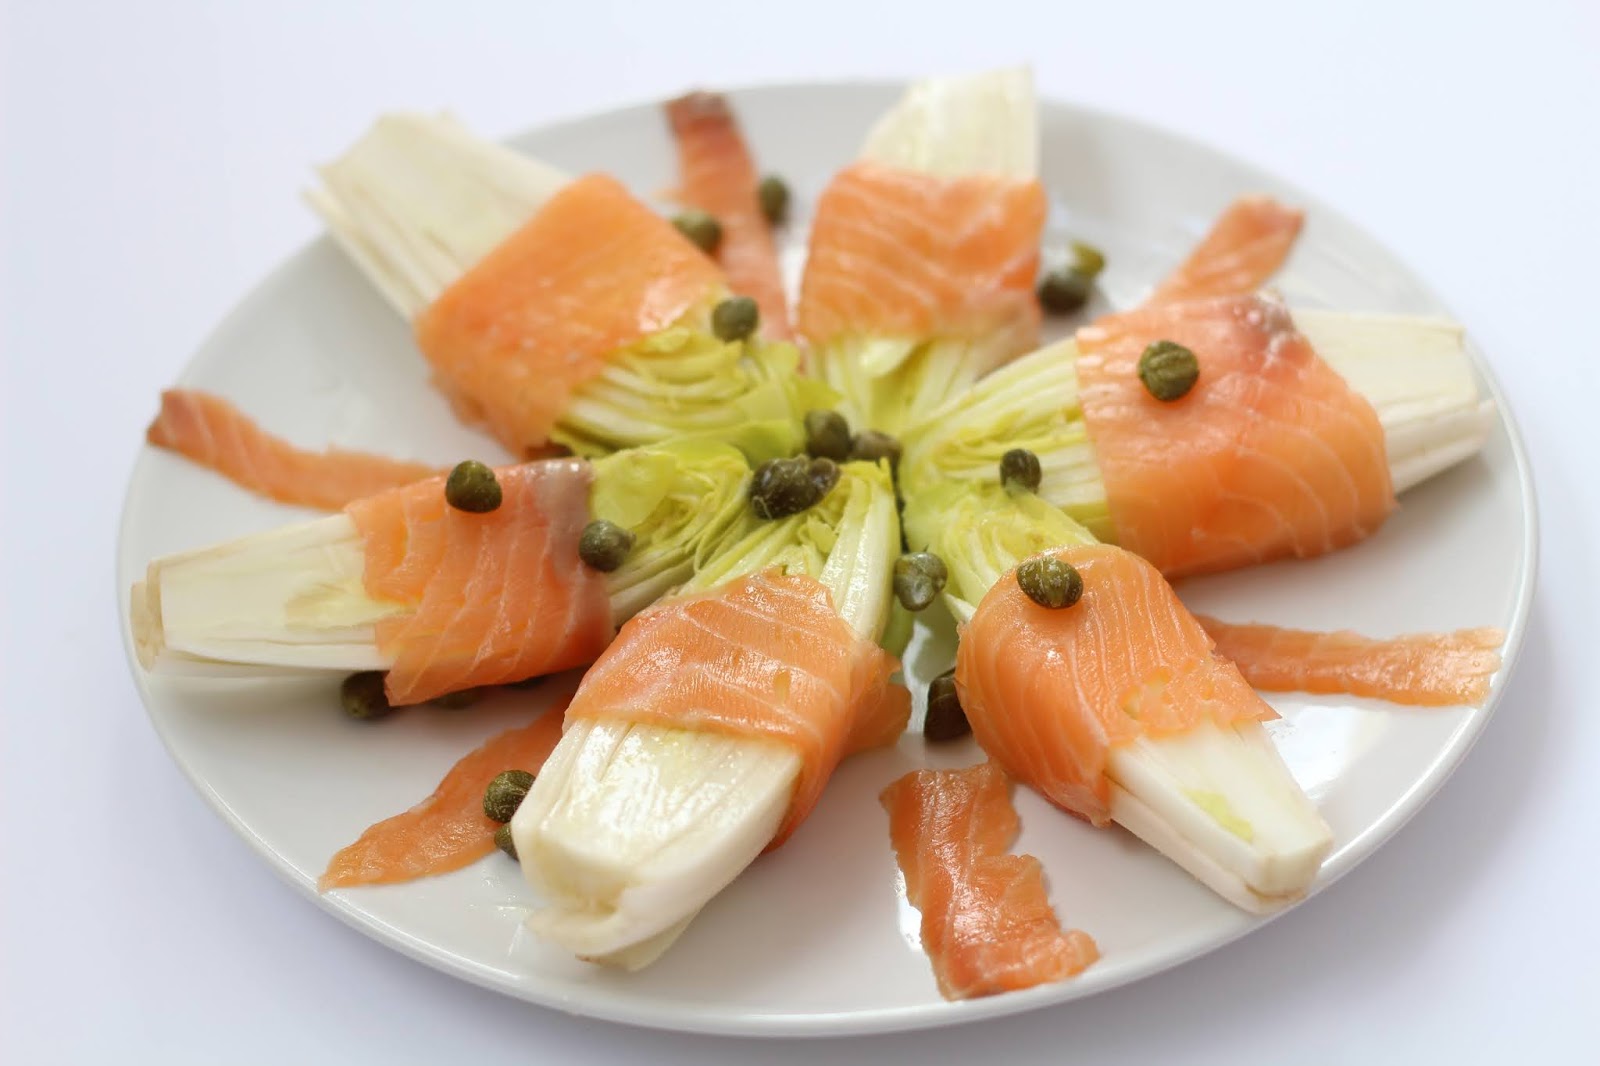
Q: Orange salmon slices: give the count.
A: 12